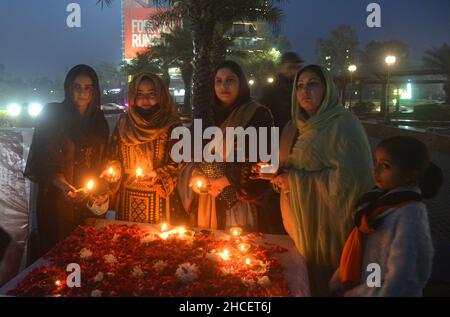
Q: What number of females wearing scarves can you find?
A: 5